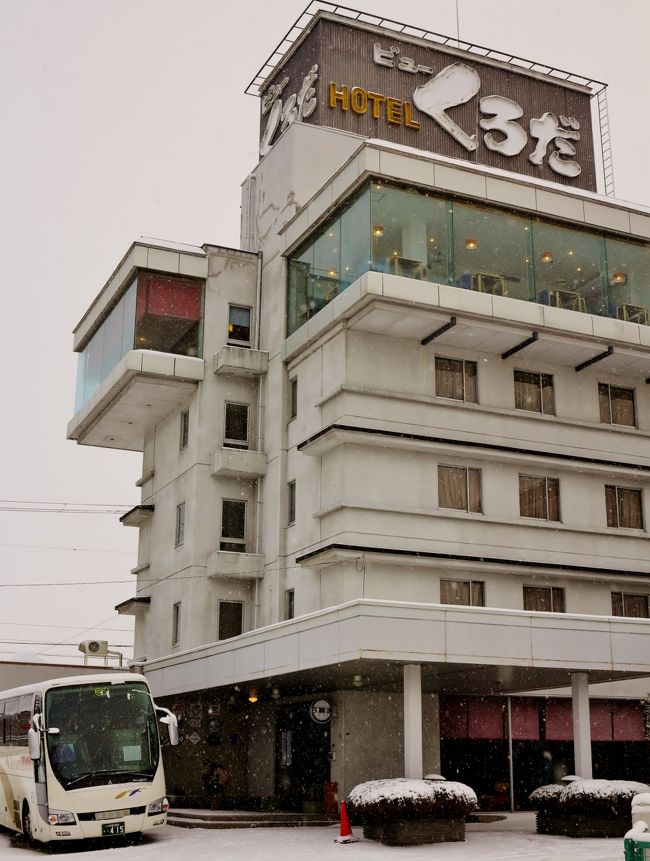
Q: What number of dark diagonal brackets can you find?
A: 3